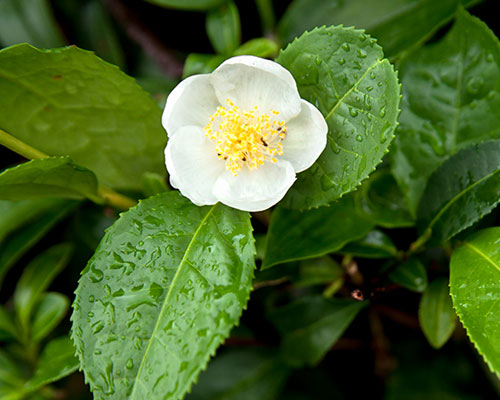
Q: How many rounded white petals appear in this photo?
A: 5